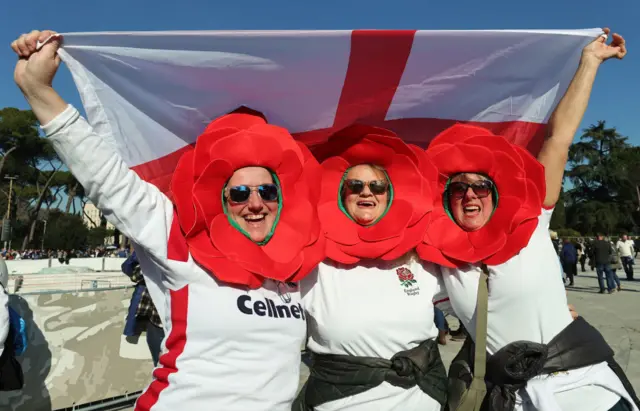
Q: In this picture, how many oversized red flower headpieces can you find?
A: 3